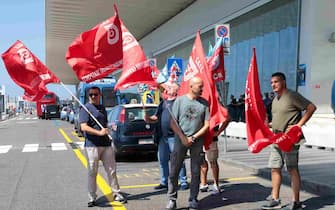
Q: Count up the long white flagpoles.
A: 2